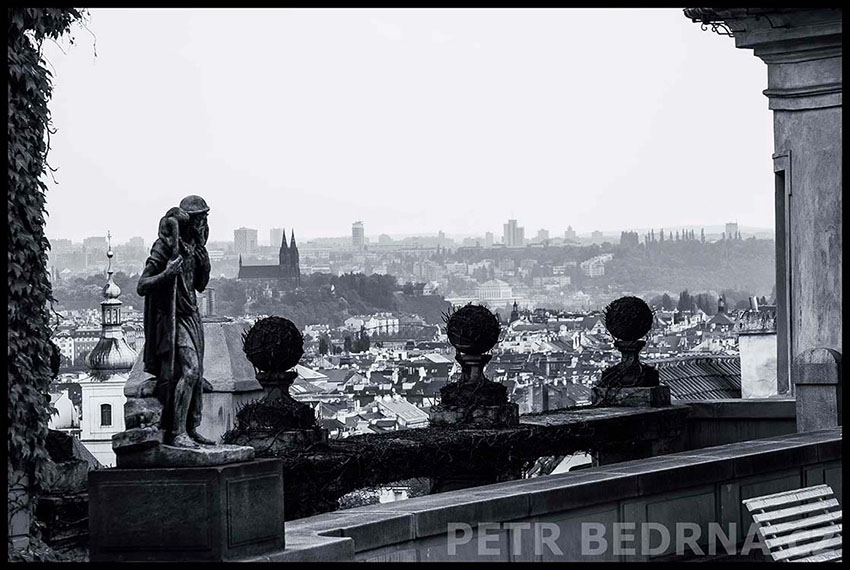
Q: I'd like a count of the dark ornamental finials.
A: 3